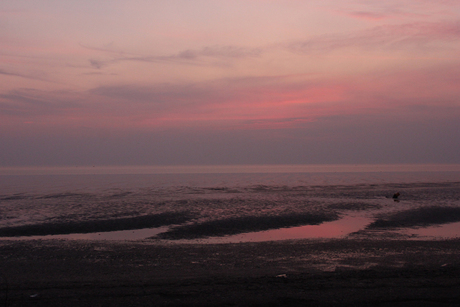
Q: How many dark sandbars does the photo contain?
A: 3